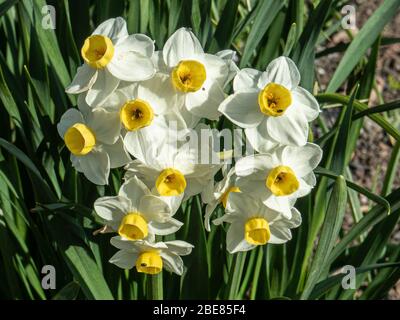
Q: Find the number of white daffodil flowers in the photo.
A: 11